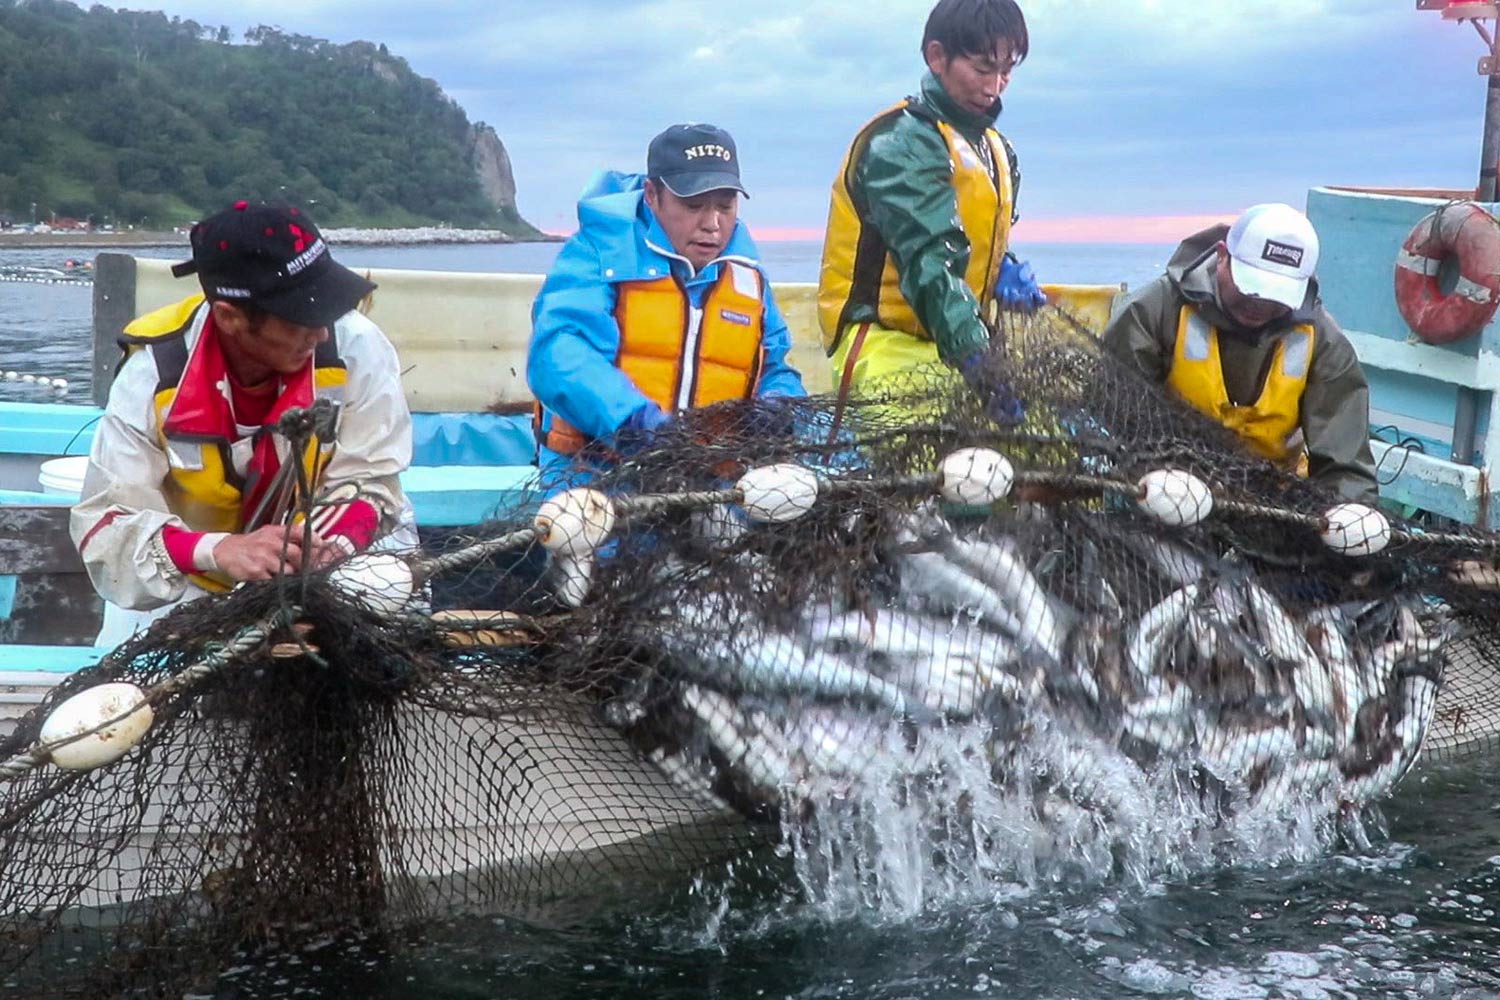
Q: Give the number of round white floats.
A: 7